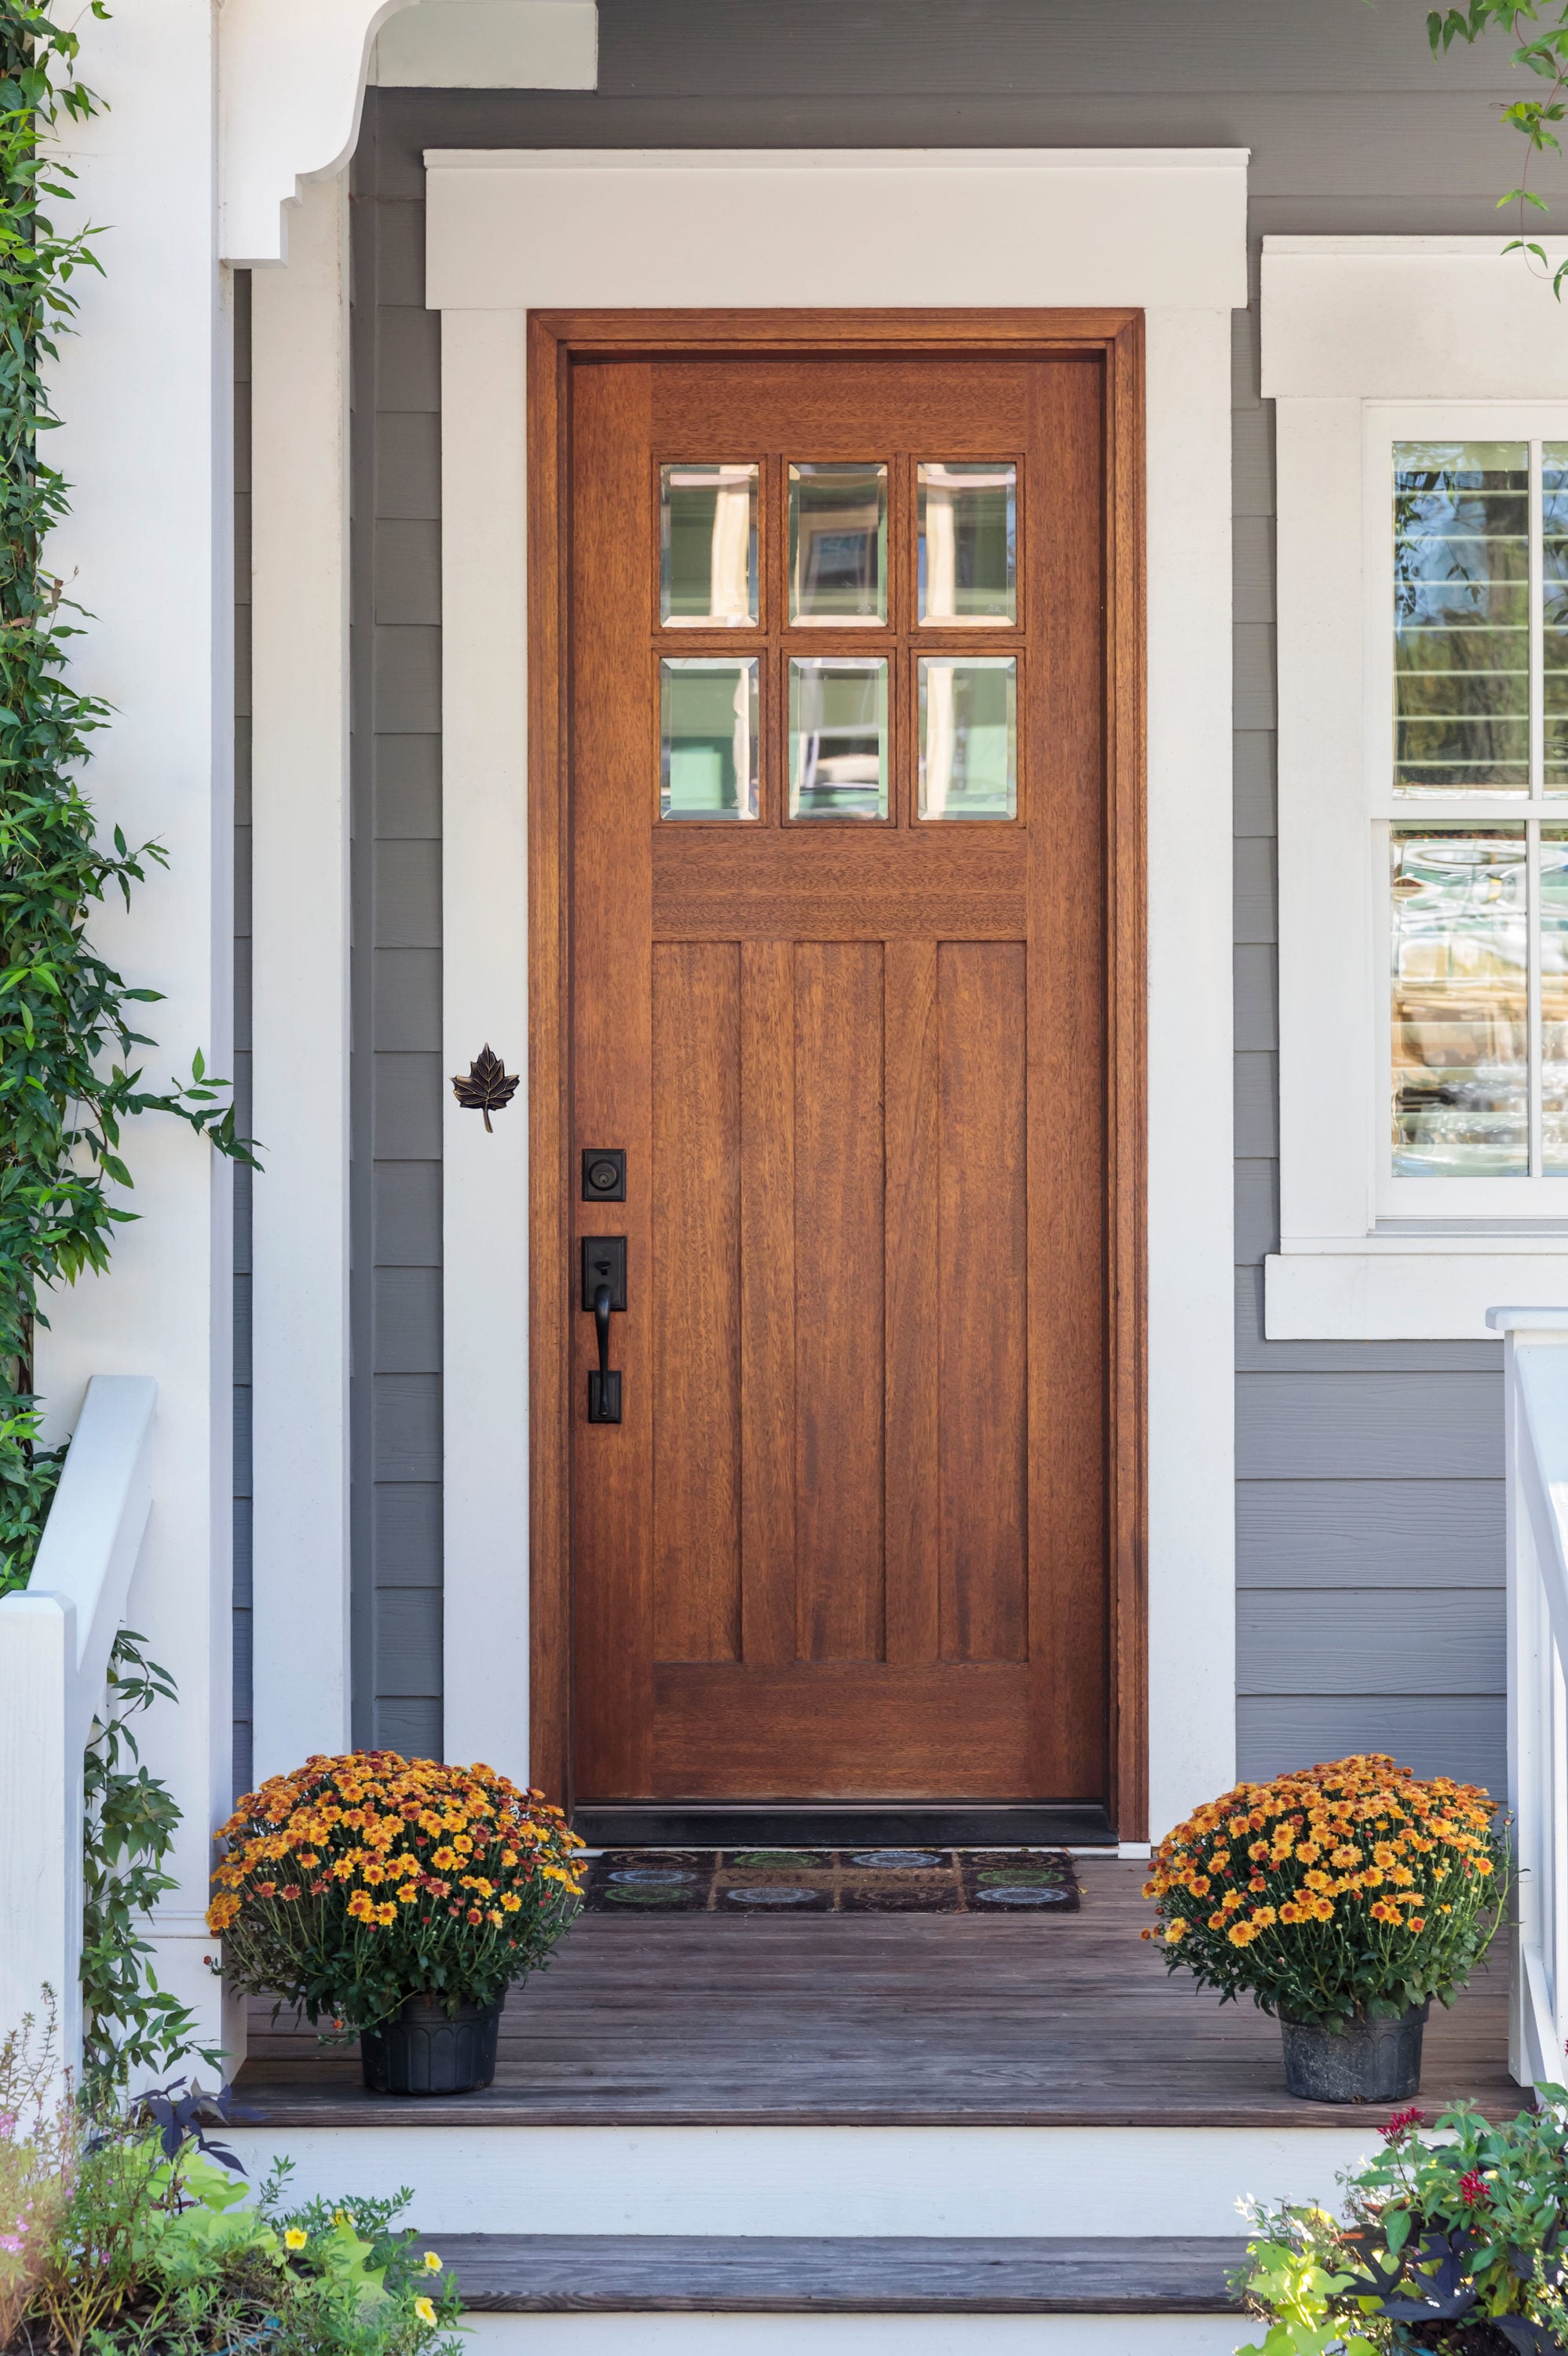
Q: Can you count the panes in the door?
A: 6